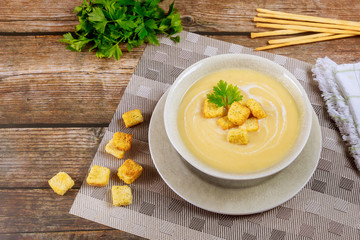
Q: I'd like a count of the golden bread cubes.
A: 13